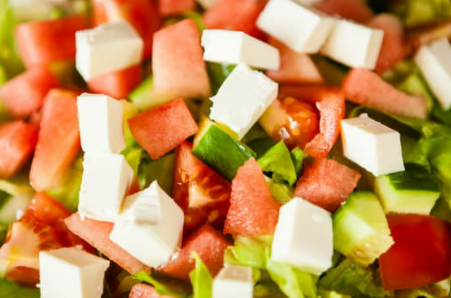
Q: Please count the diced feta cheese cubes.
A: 13